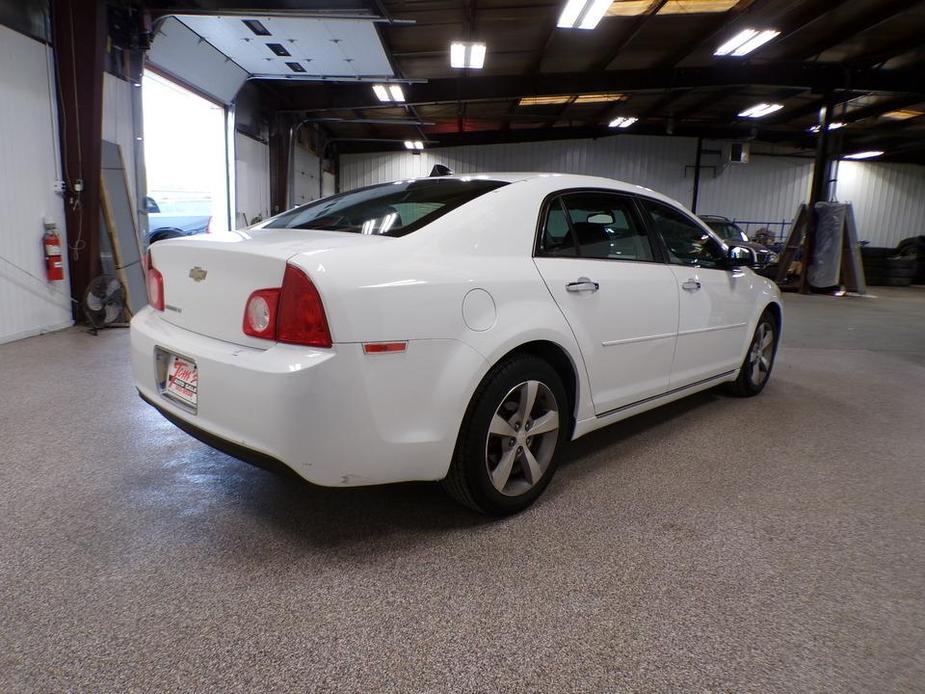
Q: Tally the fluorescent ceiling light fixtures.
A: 9